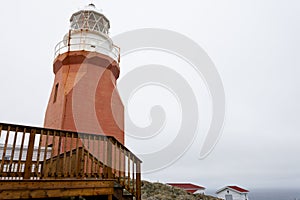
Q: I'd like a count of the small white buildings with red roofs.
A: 2